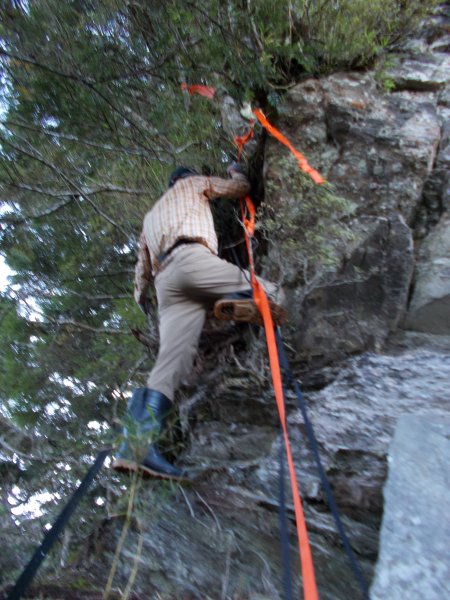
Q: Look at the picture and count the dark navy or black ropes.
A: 3